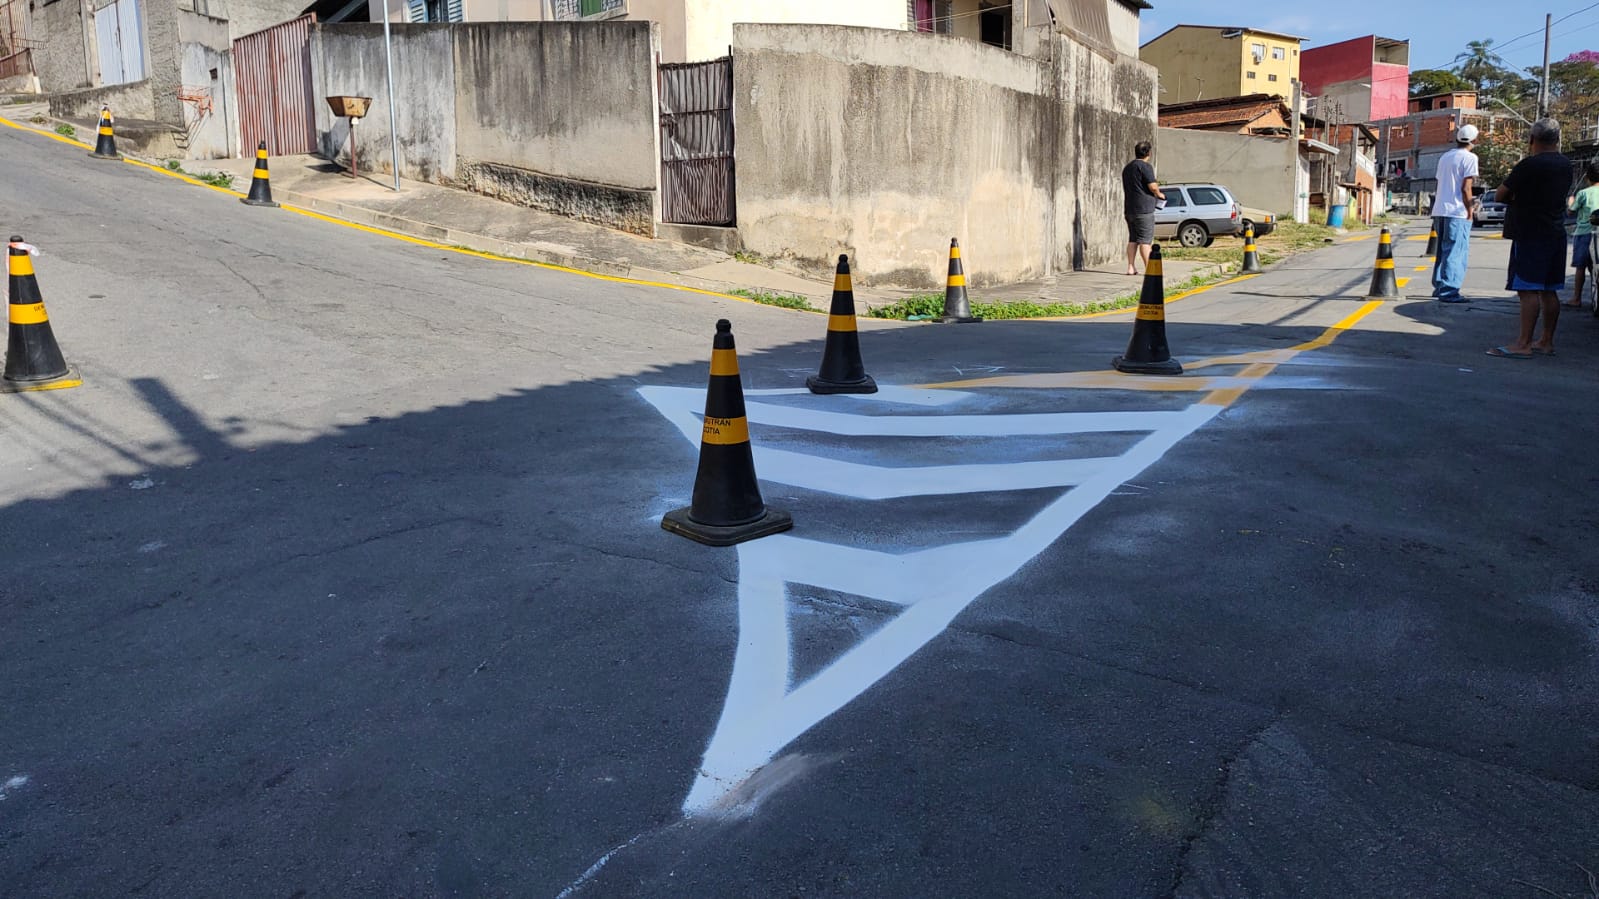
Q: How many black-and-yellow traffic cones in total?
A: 10